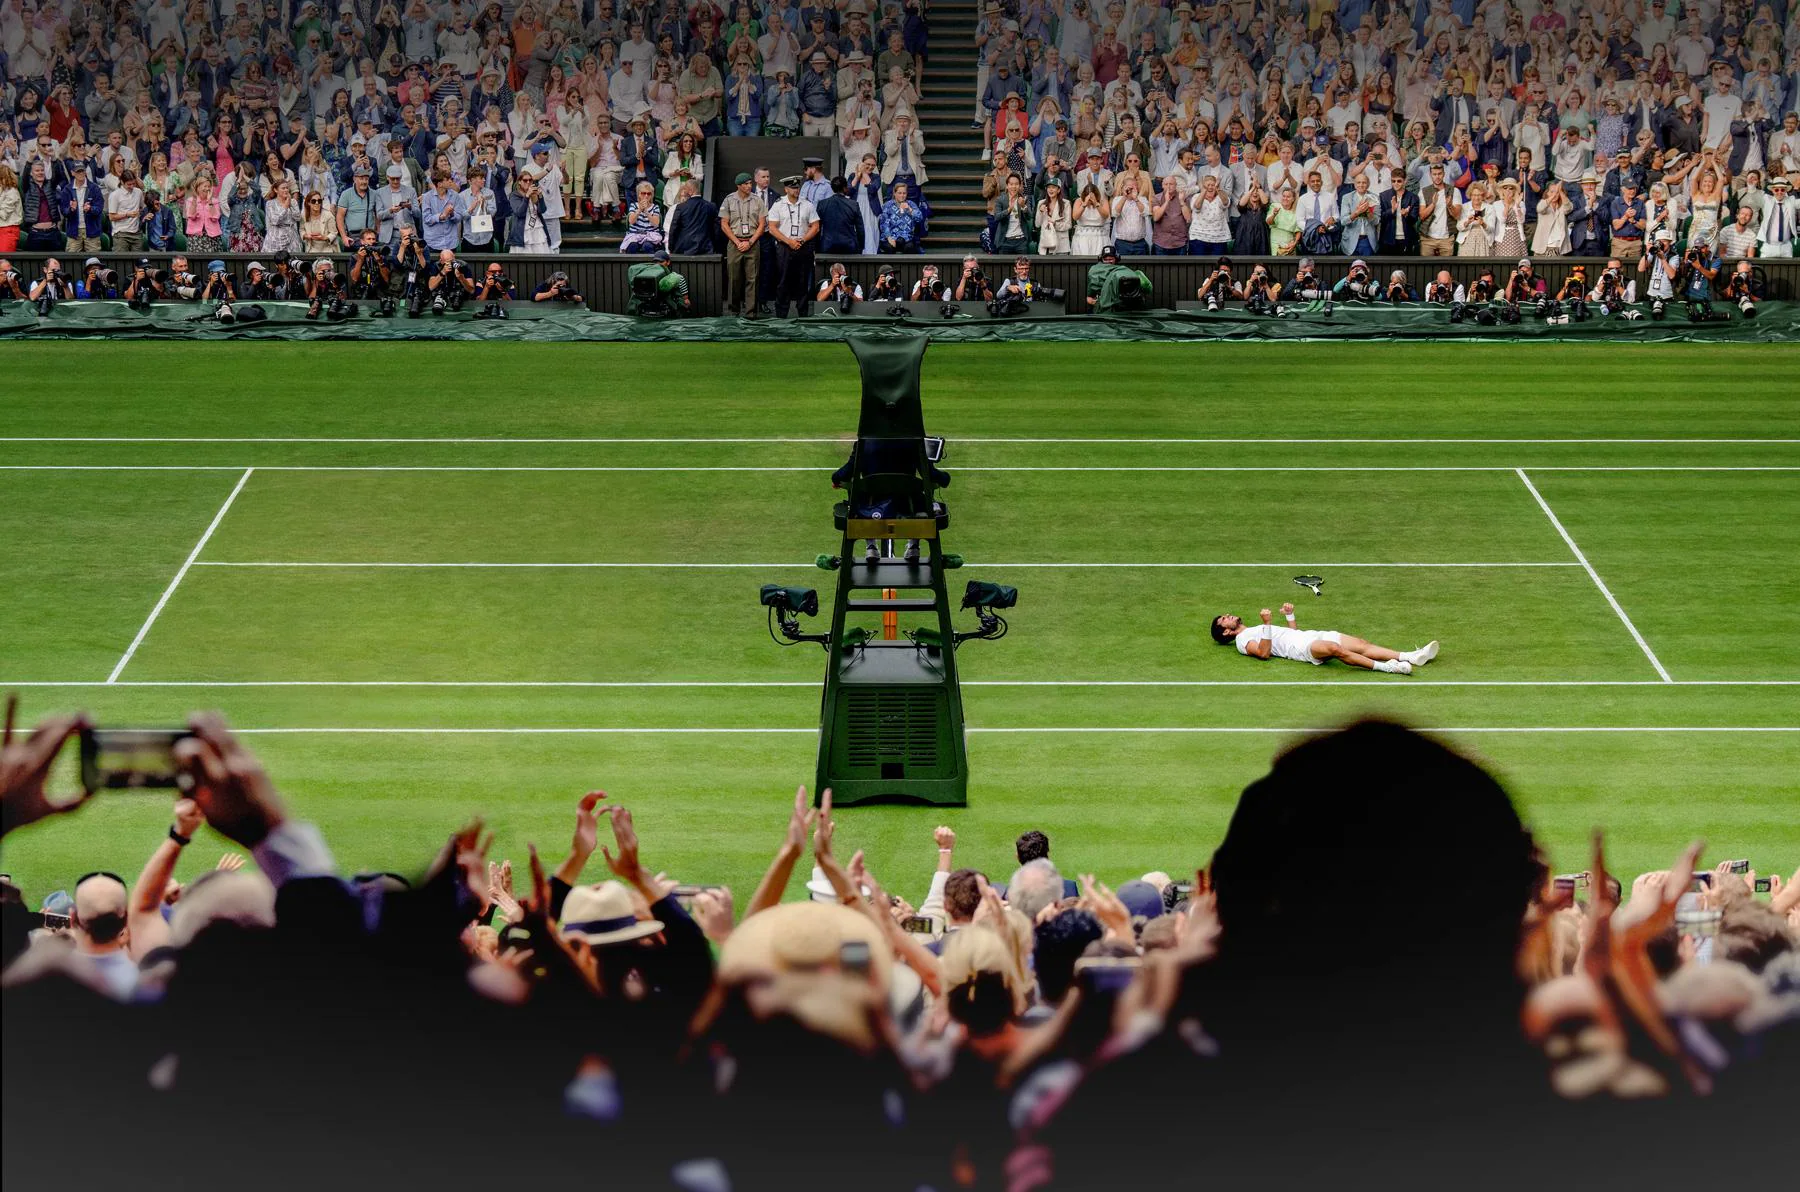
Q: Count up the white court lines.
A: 7